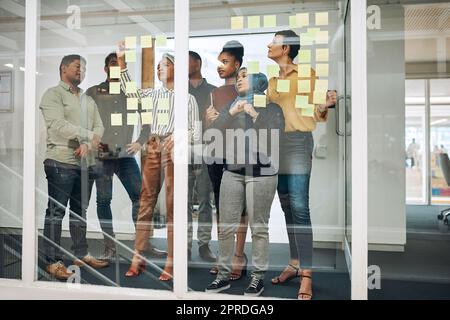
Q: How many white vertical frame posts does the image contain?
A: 3